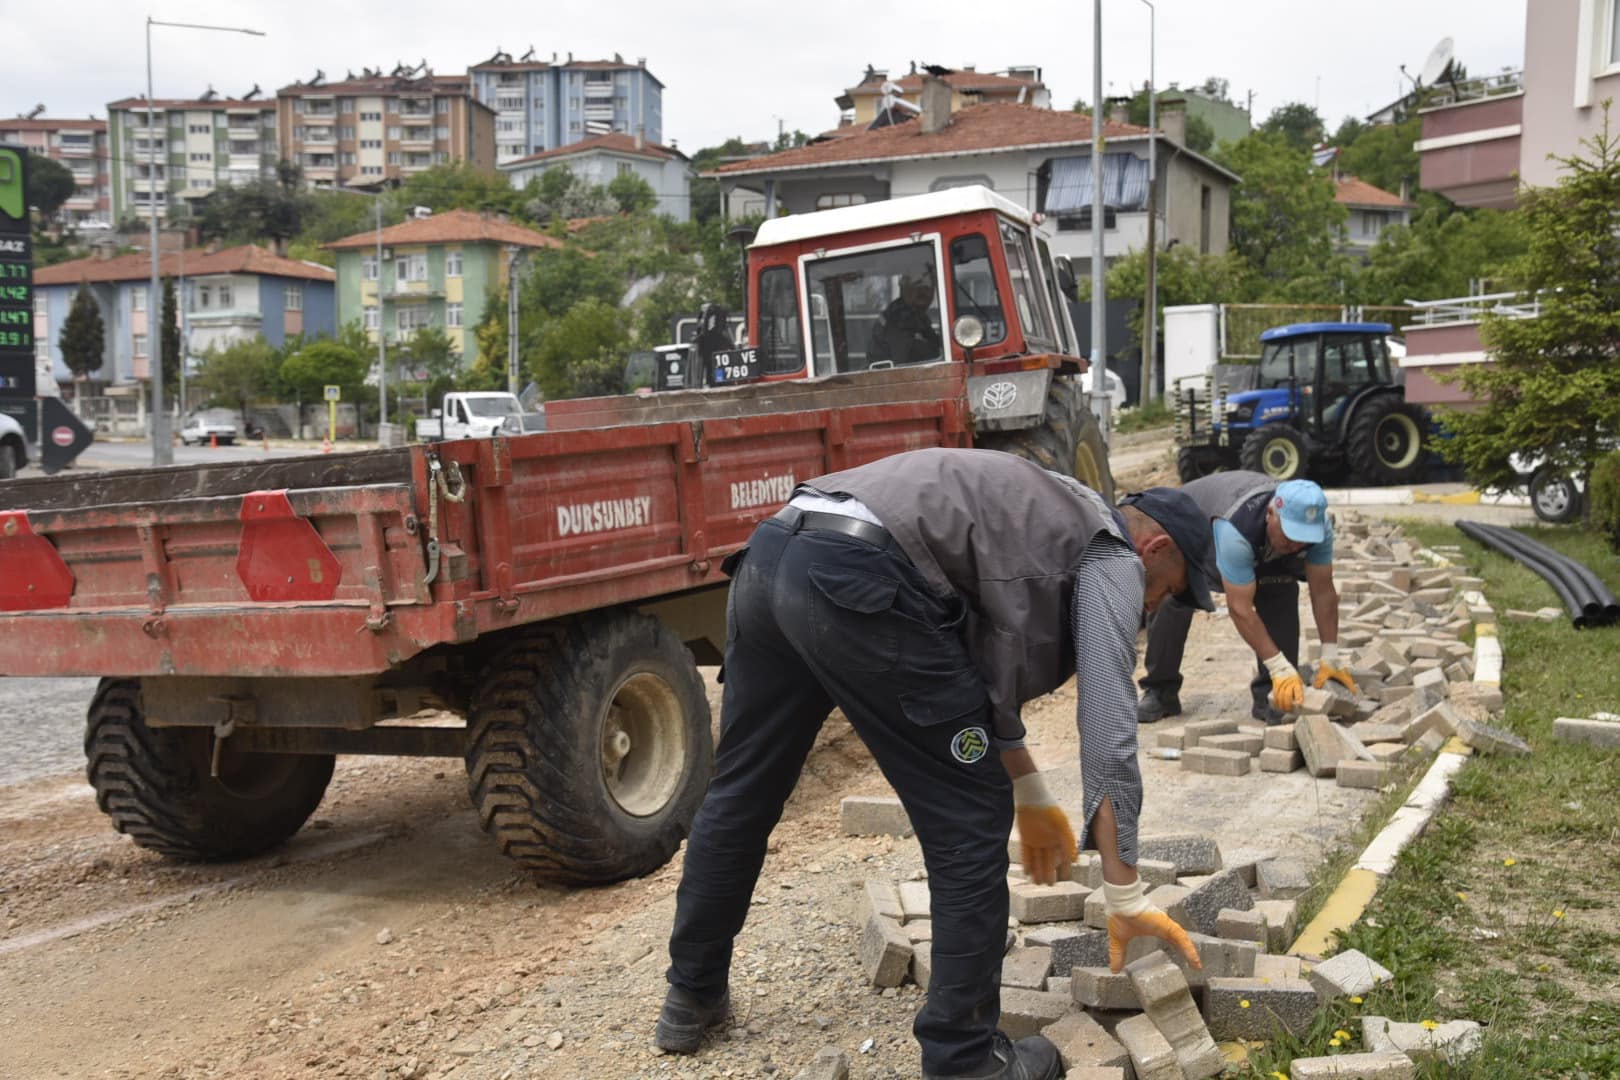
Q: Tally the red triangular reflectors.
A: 2